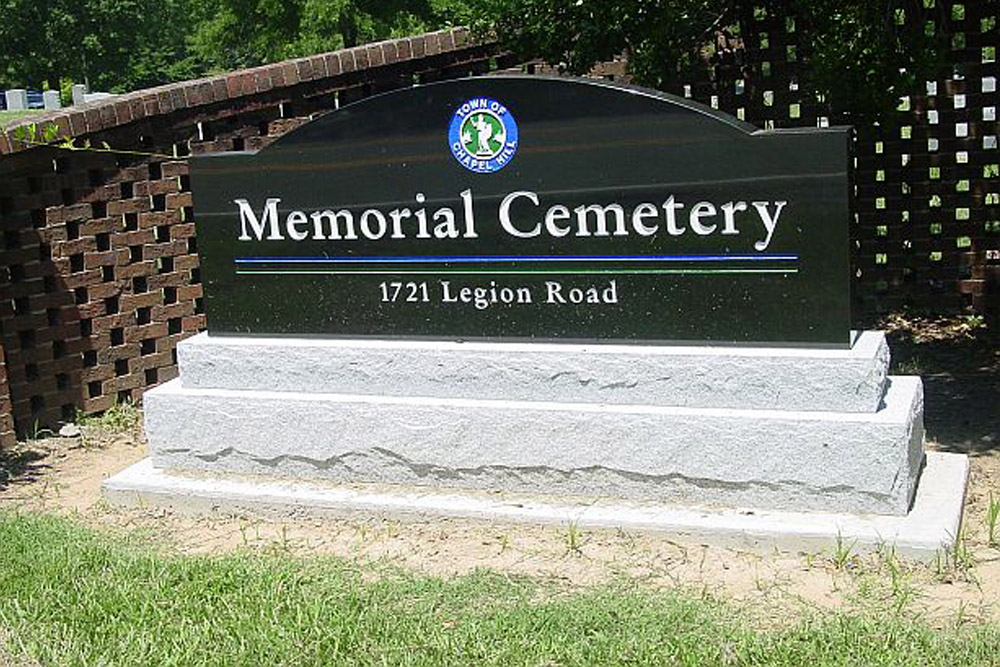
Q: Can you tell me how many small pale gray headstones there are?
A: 3